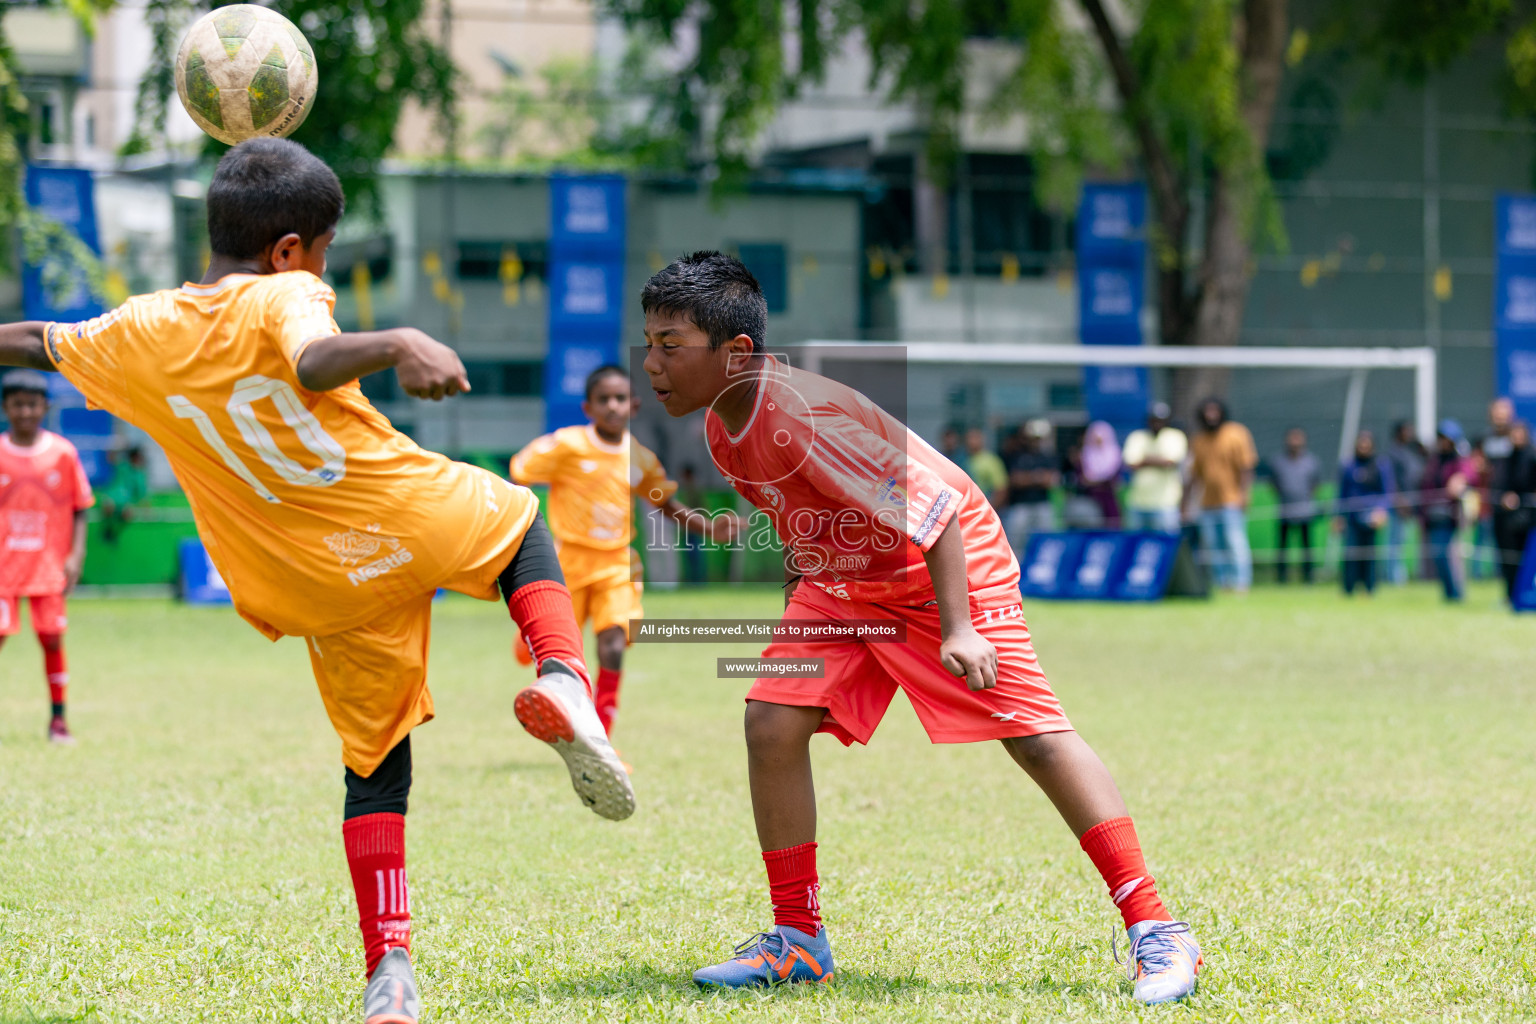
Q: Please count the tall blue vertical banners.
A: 4